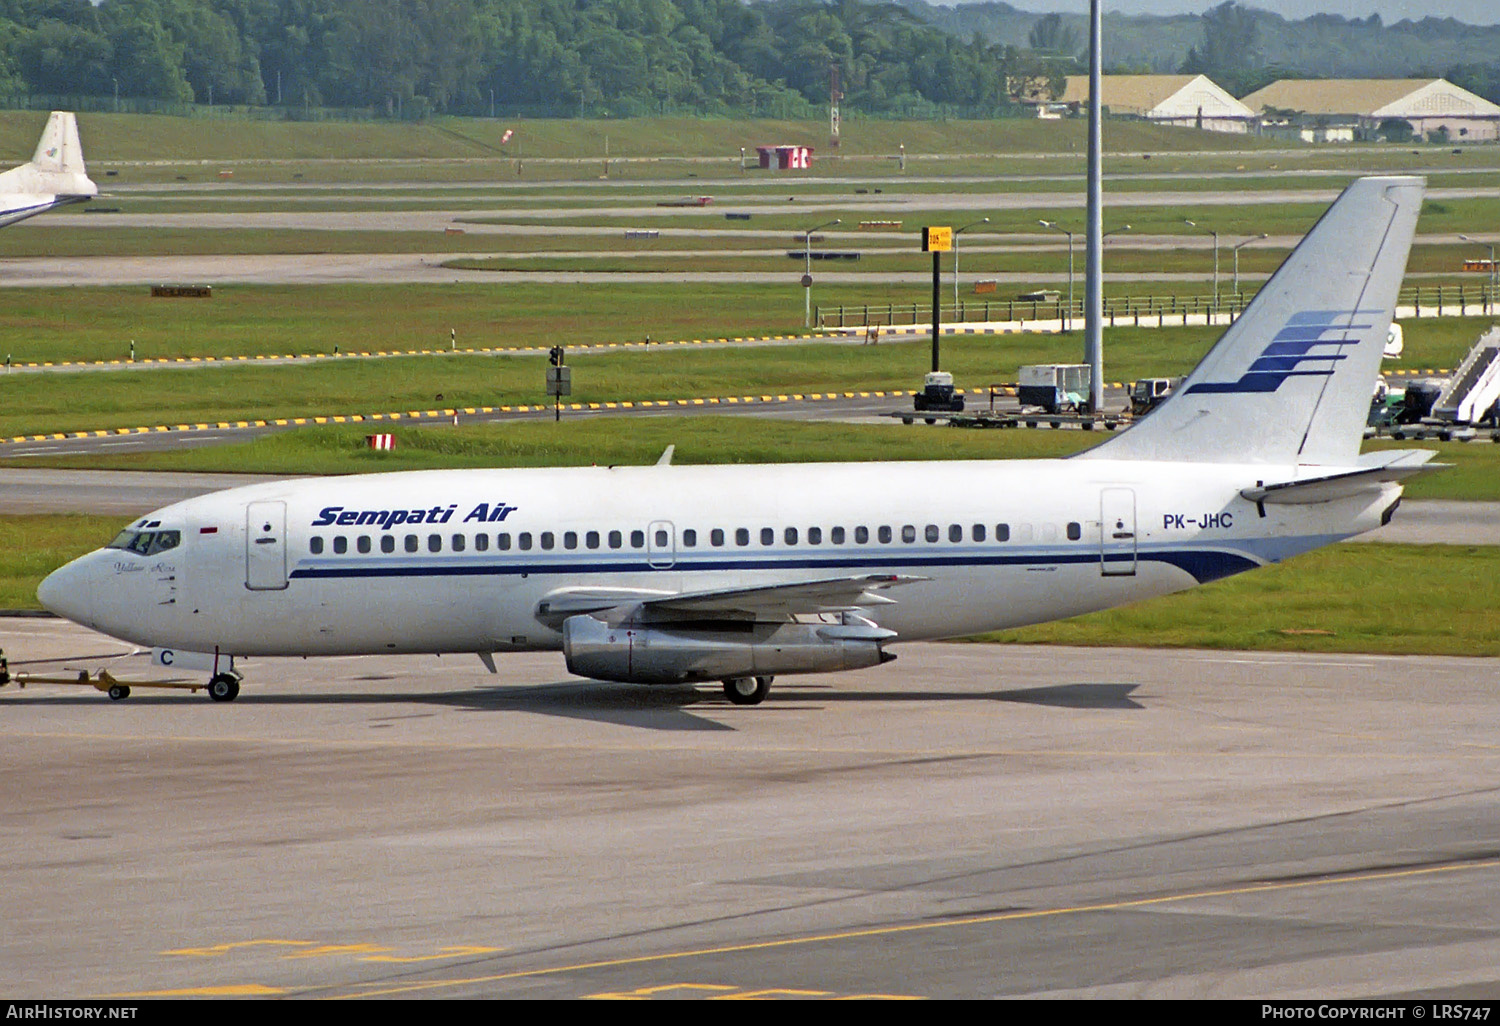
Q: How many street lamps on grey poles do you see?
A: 7